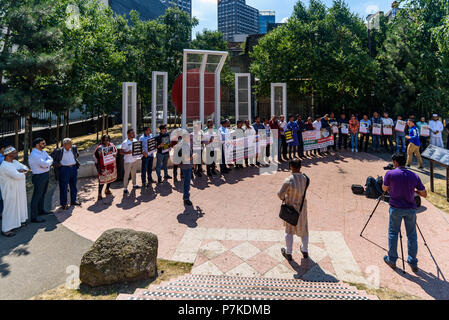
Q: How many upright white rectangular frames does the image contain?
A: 5